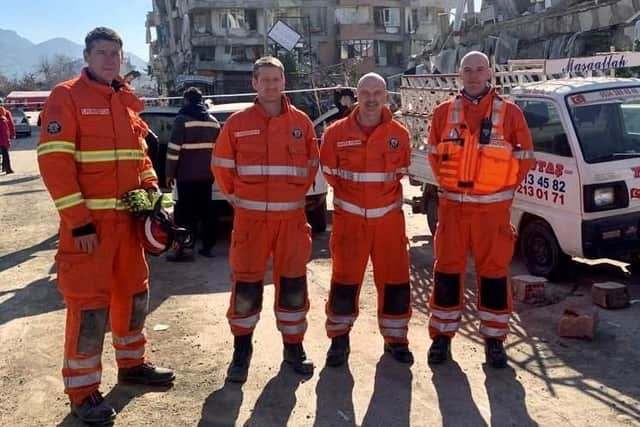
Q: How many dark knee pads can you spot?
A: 8